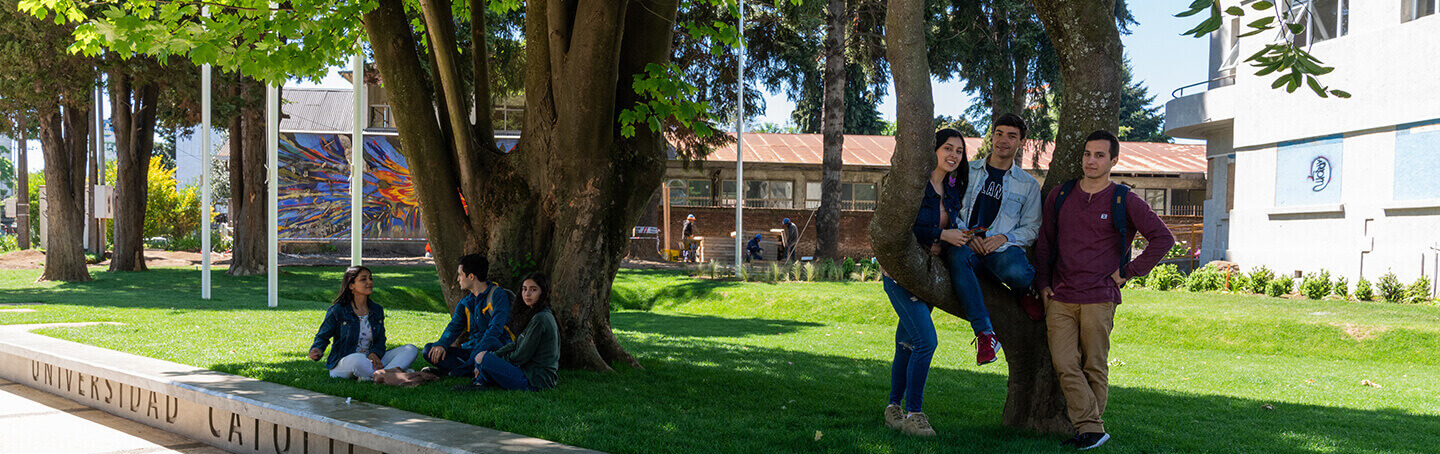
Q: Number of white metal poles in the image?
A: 4